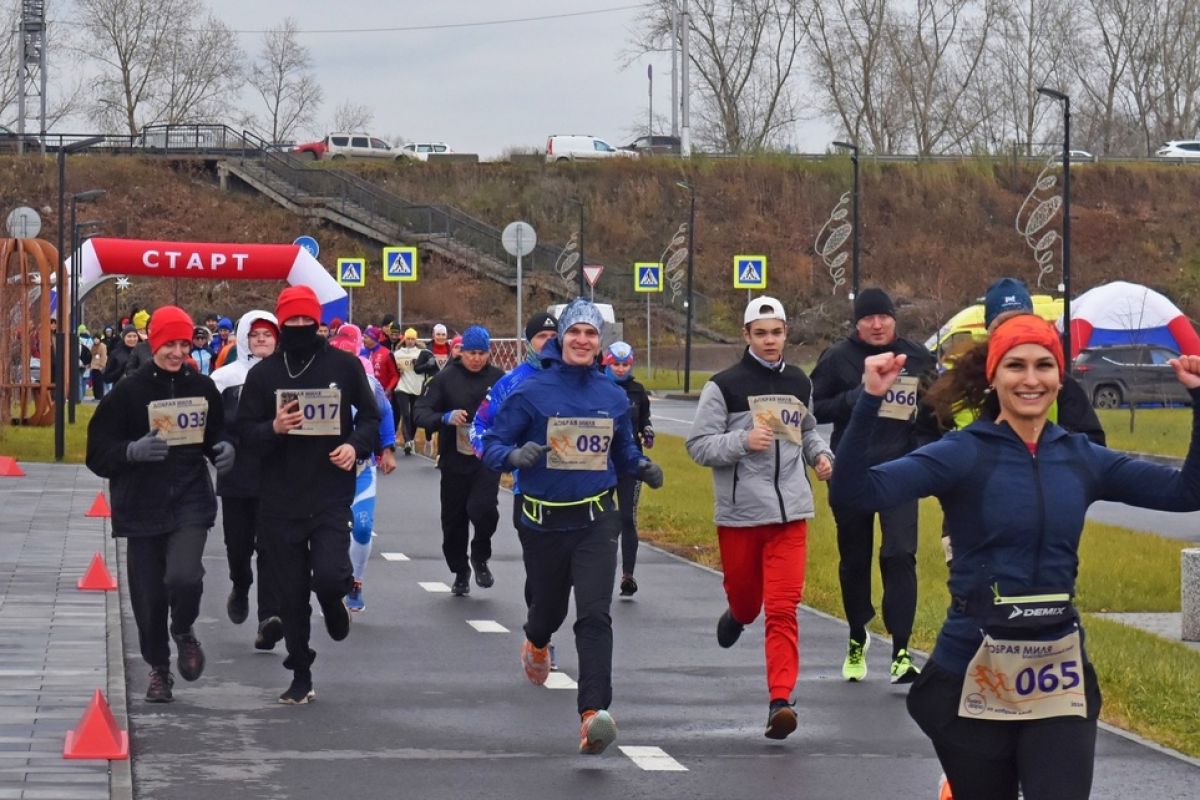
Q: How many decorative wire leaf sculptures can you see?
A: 4